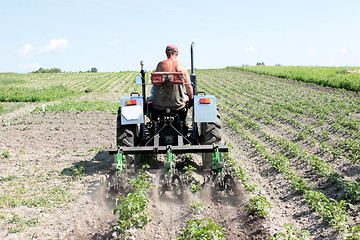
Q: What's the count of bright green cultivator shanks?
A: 3